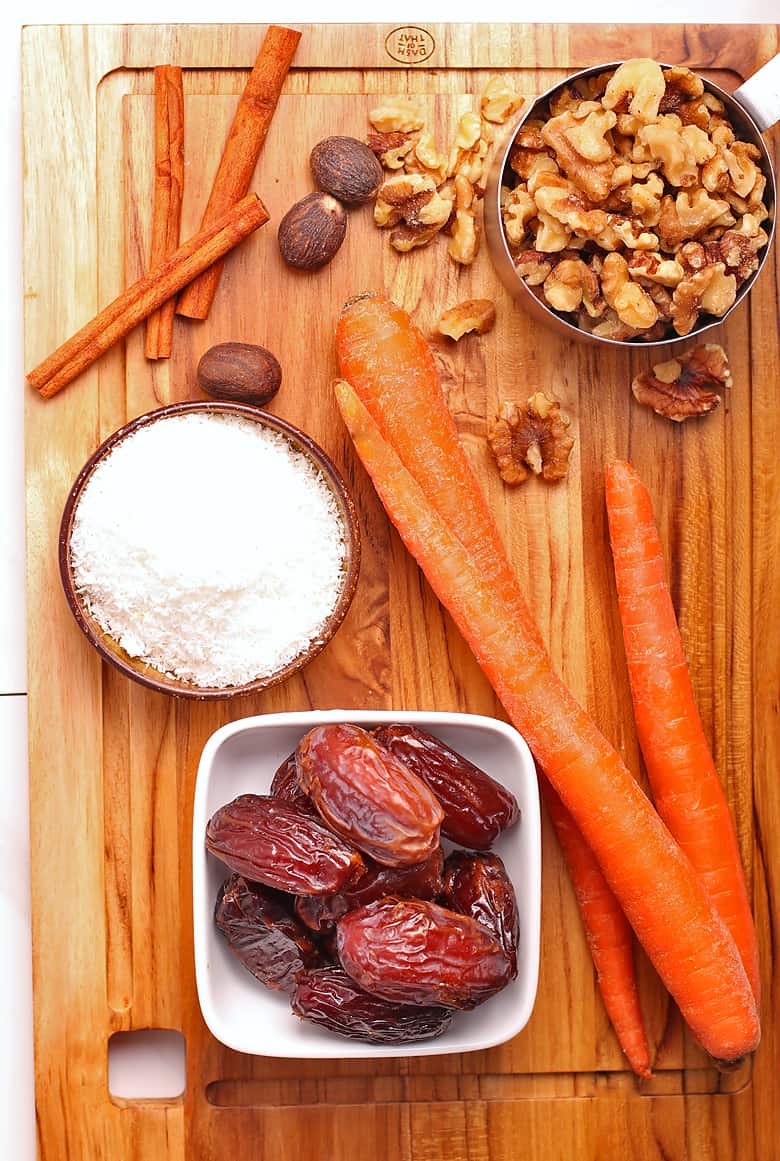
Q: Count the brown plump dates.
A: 9